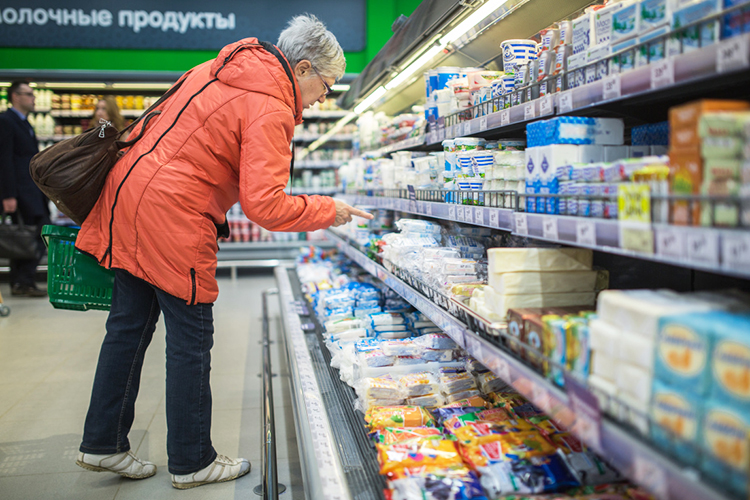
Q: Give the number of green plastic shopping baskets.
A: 1